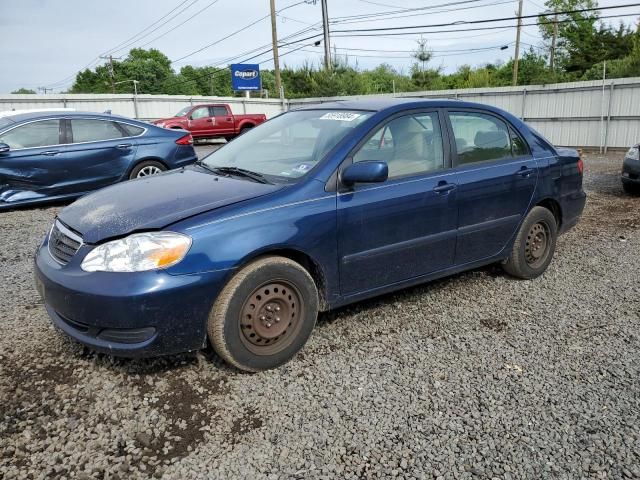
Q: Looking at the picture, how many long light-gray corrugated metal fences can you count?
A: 1